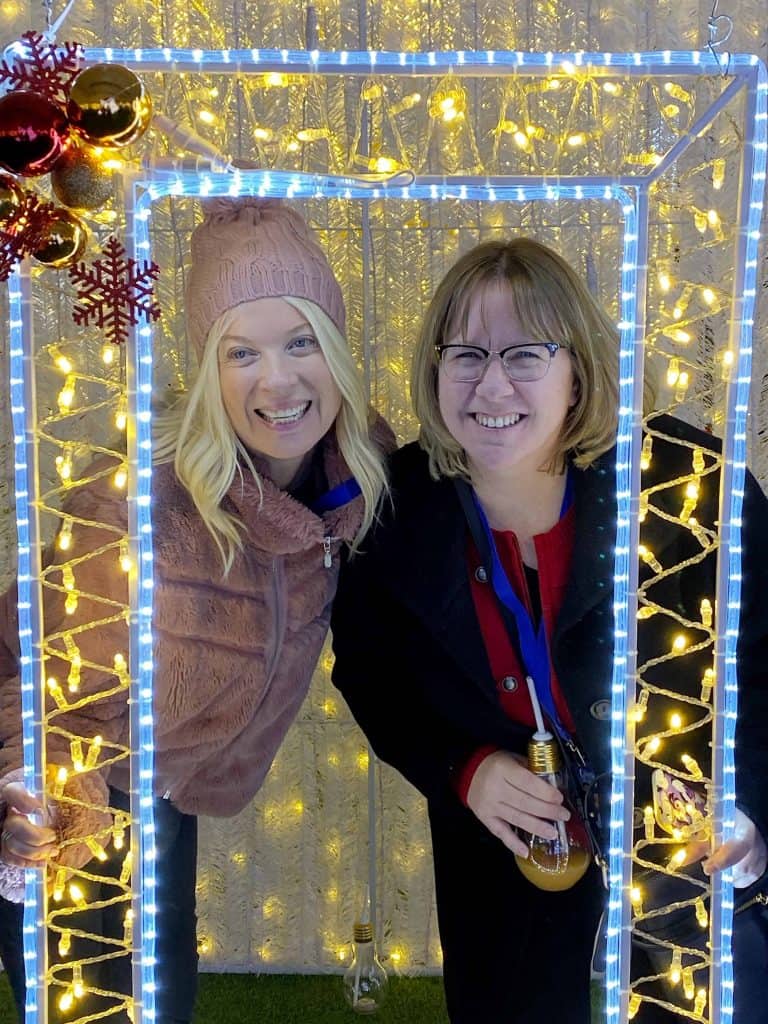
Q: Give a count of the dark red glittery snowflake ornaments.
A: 3